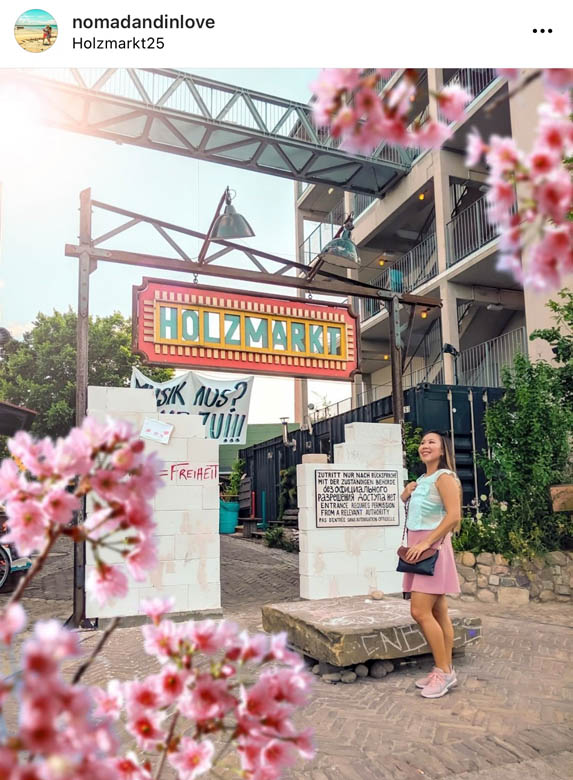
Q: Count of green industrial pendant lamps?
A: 2